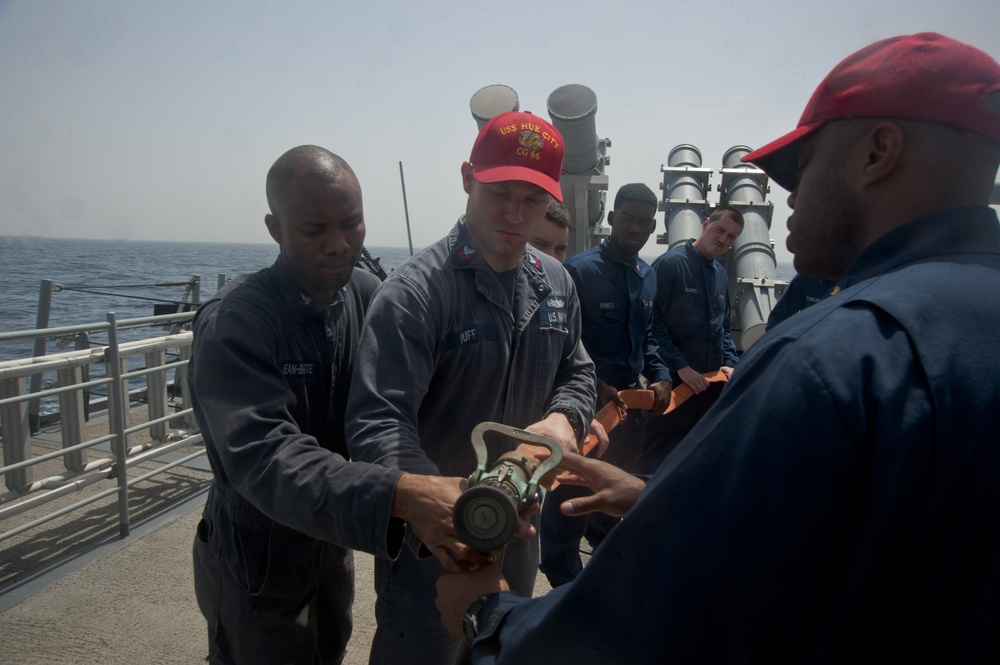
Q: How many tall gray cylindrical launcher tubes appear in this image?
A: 4